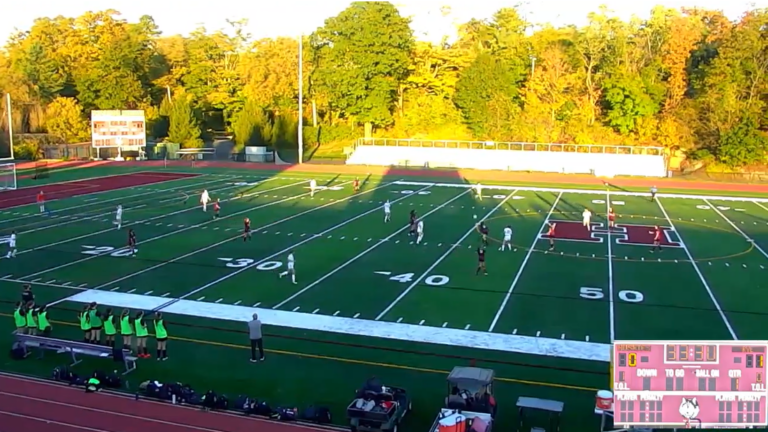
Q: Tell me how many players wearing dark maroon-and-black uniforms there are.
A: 10